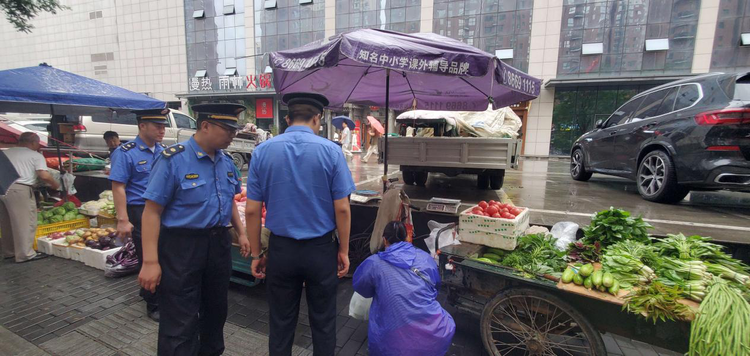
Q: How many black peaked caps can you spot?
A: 3